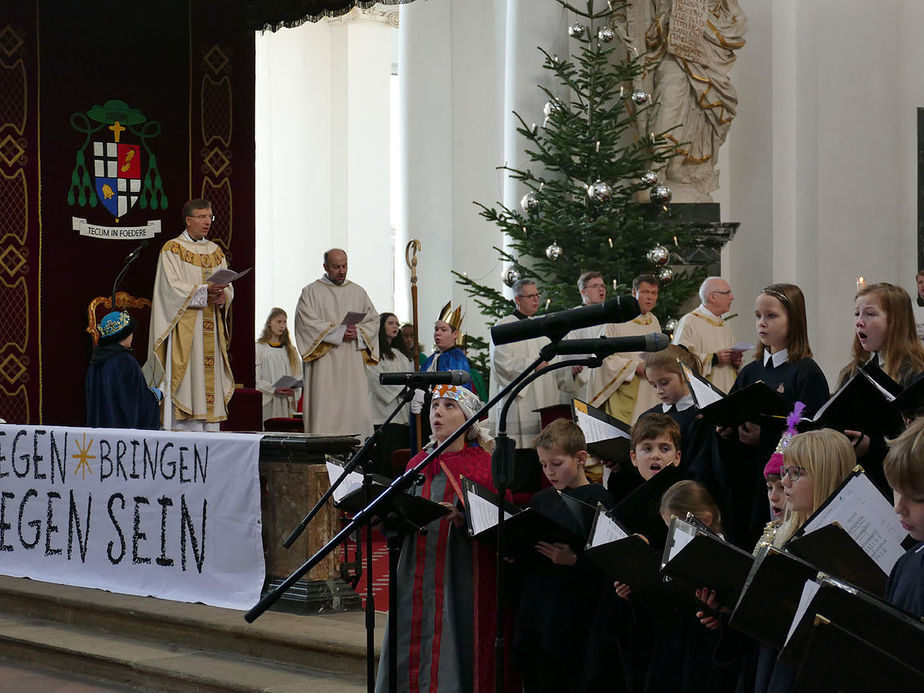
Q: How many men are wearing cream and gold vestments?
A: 4